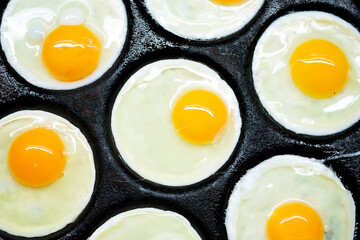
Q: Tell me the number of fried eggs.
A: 7